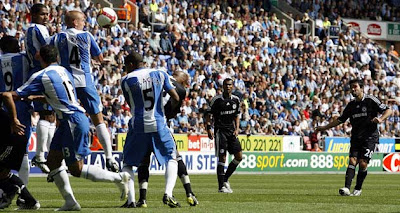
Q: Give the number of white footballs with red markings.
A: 1